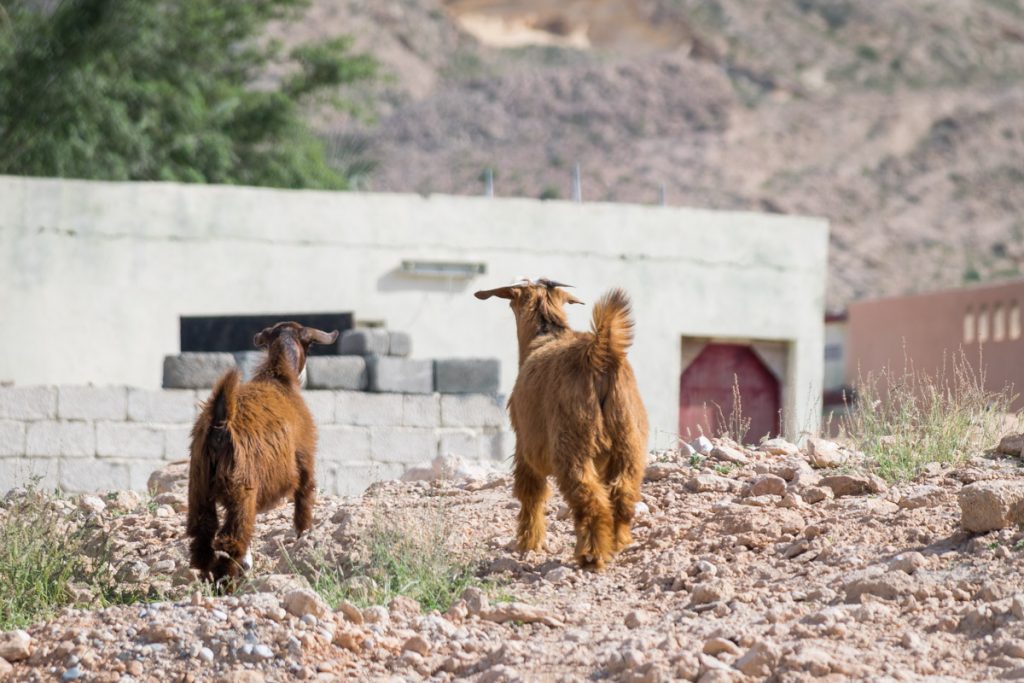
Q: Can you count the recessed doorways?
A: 1